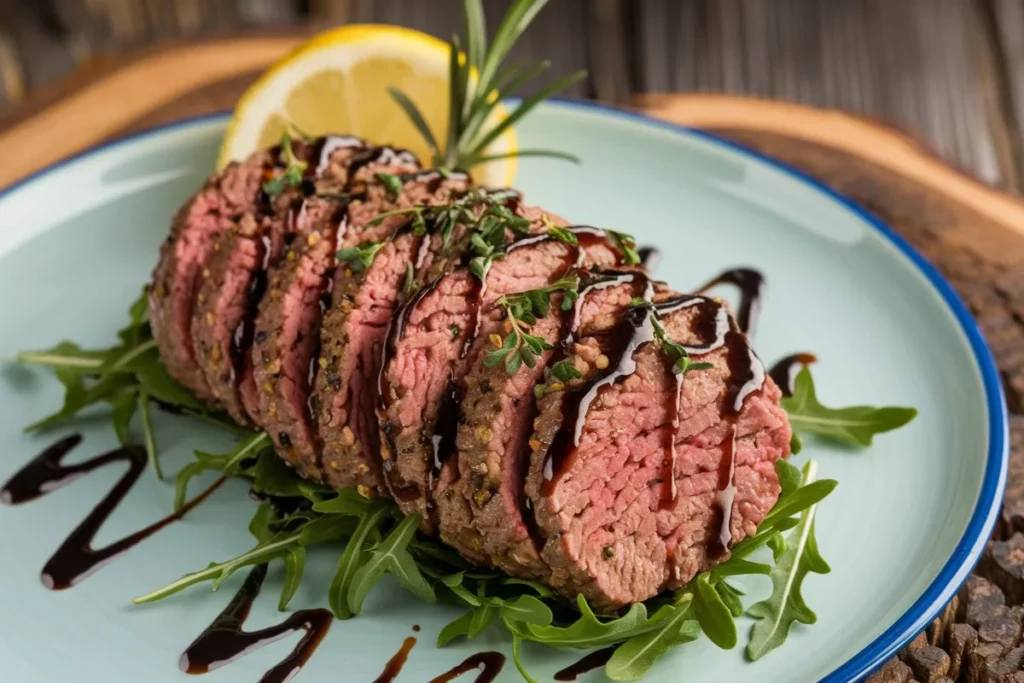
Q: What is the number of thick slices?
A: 7